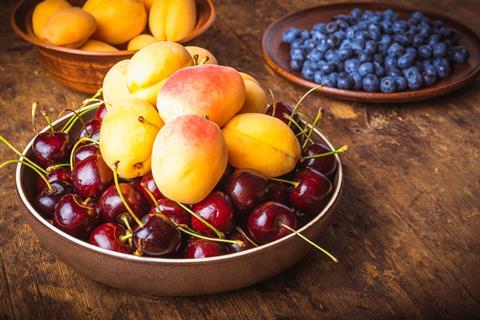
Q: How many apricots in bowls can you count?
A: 15